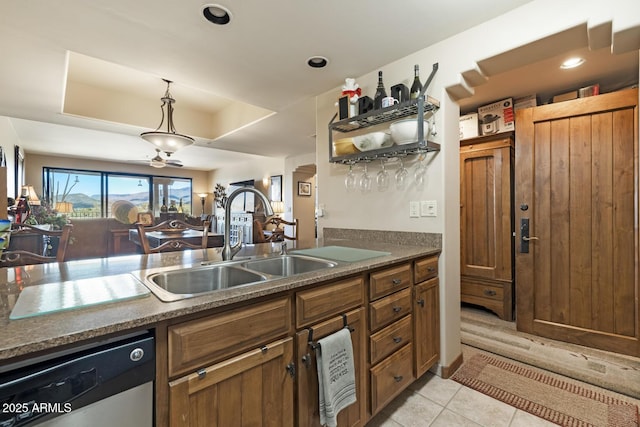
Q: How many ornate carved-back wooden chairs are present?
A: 3